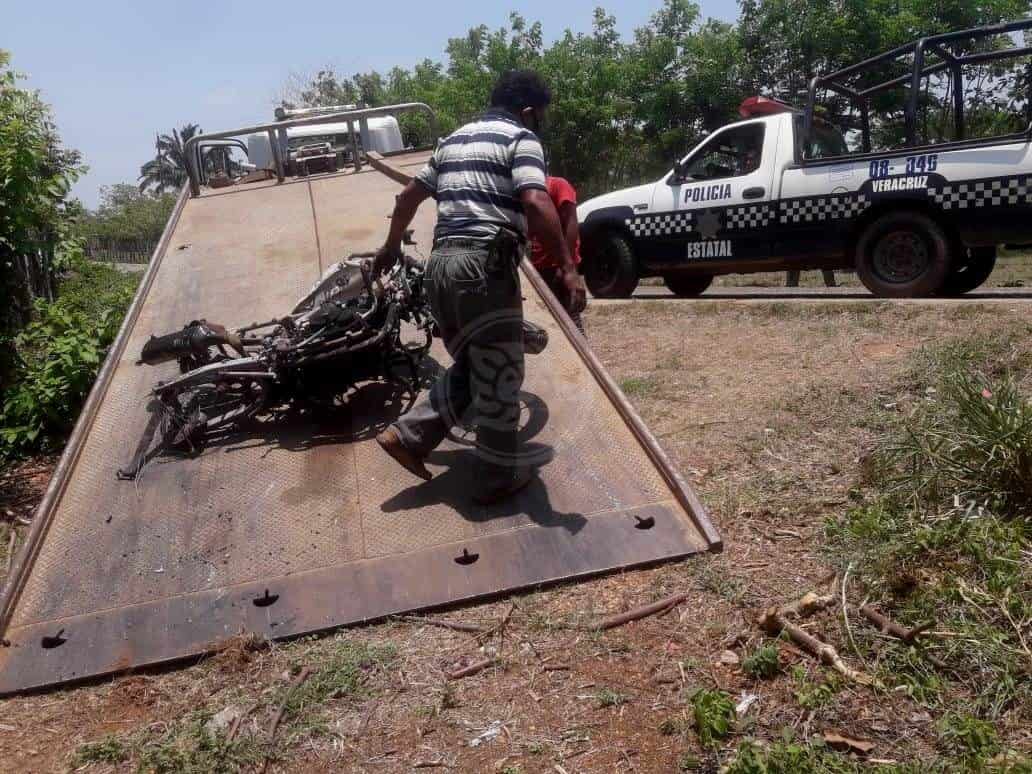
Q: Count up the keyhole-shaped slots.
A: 4